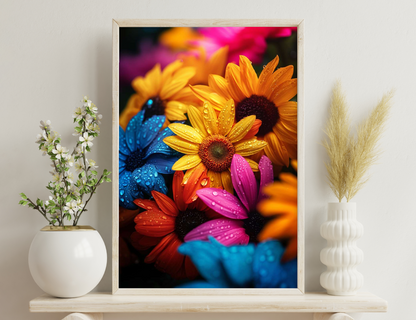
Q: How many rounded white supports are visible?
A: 2